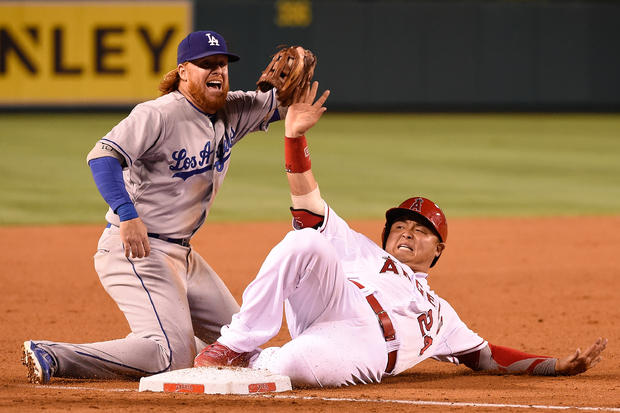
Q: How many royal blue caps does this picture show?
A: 1